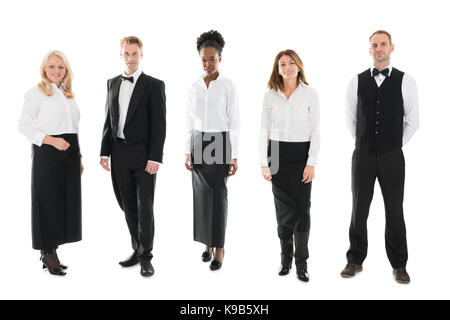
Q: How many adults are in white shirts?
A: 5